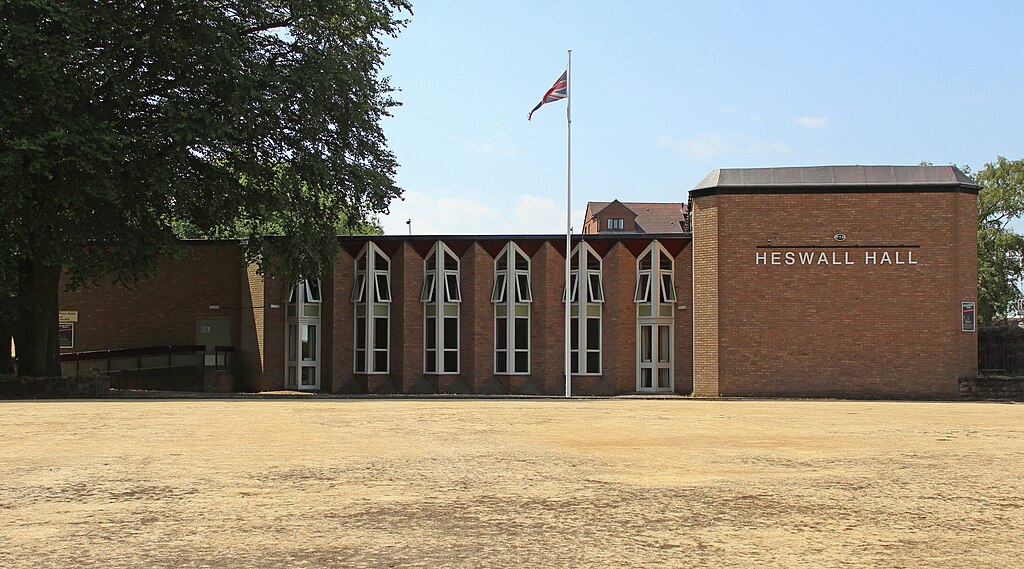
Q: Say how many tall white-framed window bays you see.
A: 6